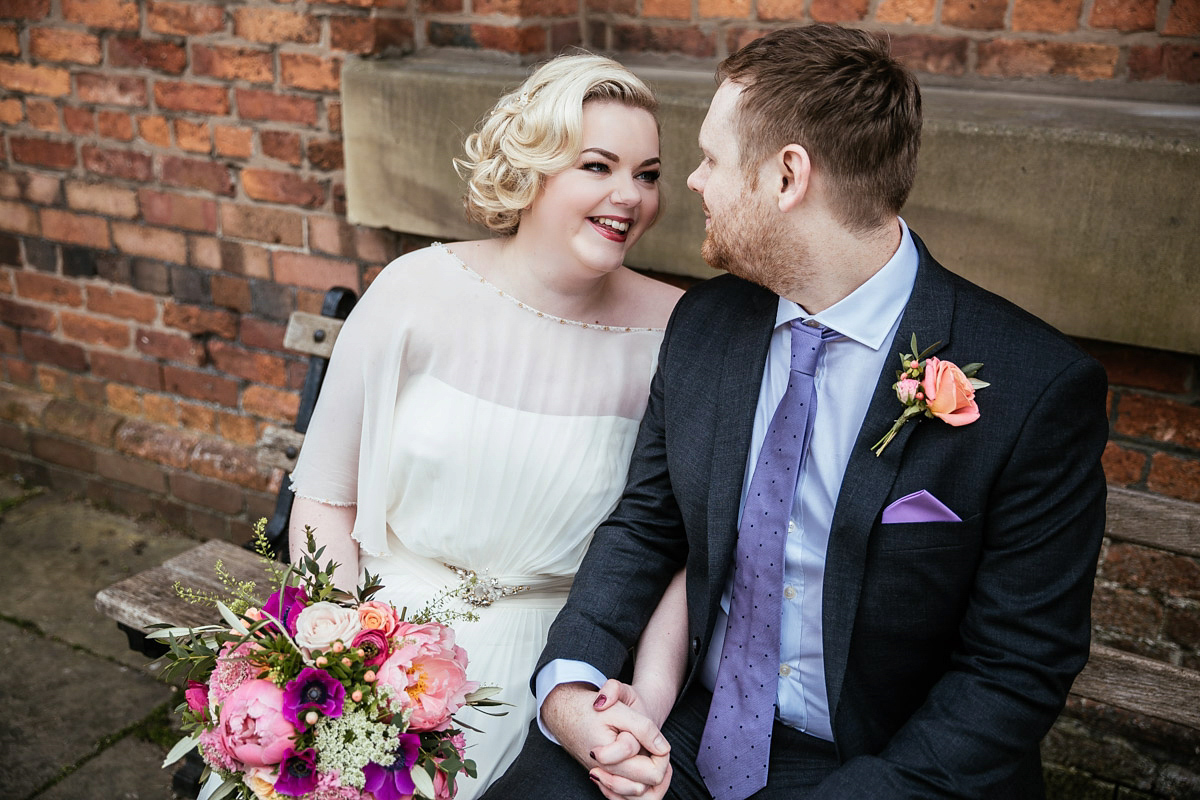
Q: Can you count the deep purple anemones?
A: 4